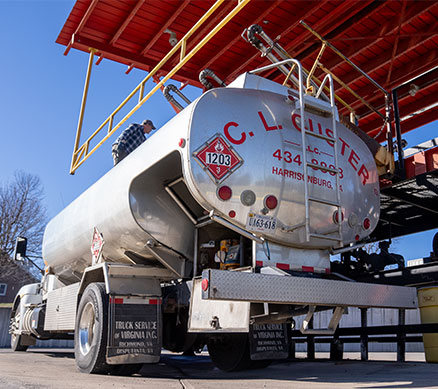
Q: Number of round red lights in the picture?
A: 8